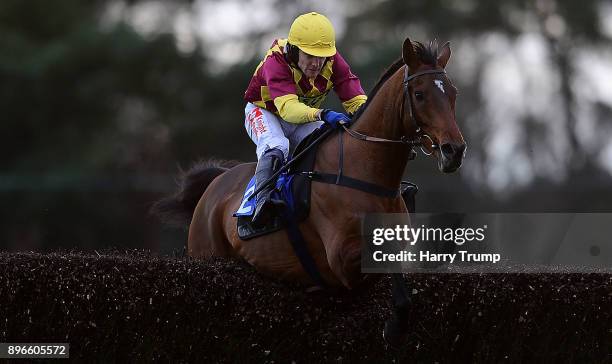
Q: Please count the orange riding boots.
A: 0